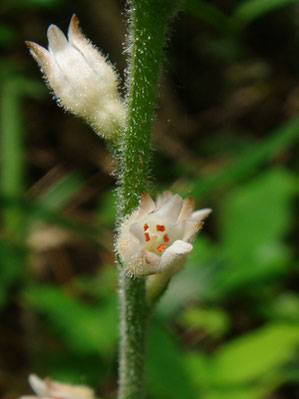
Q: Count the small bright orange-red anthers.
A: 5